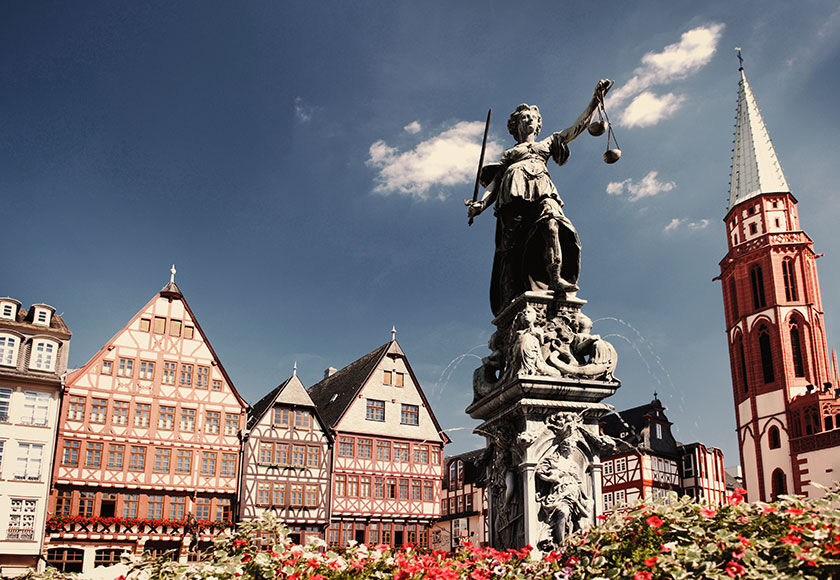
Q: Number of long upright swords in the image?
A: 1